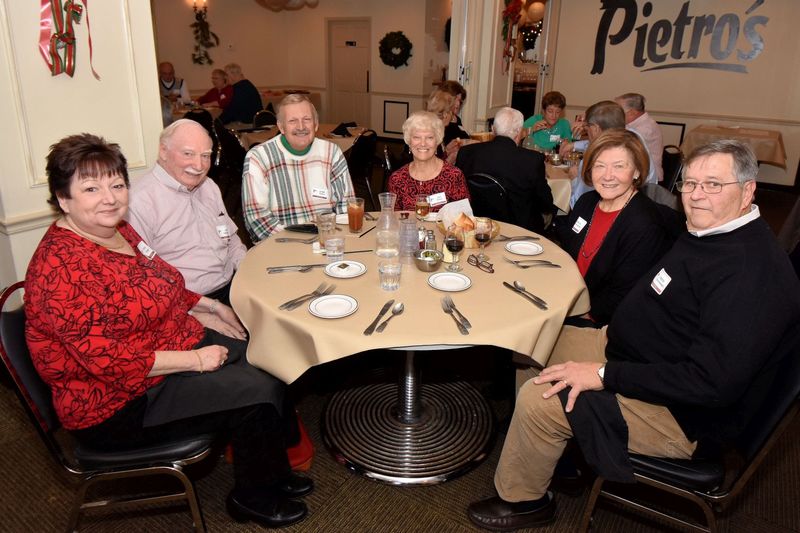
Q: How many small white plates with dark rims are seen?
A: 4